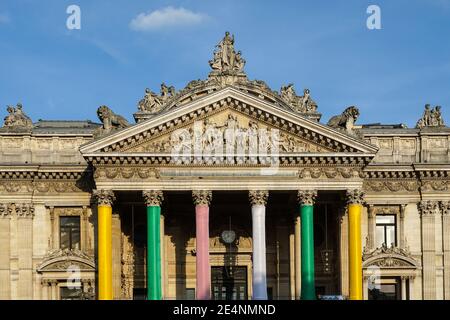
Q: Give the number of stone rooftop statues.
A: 7